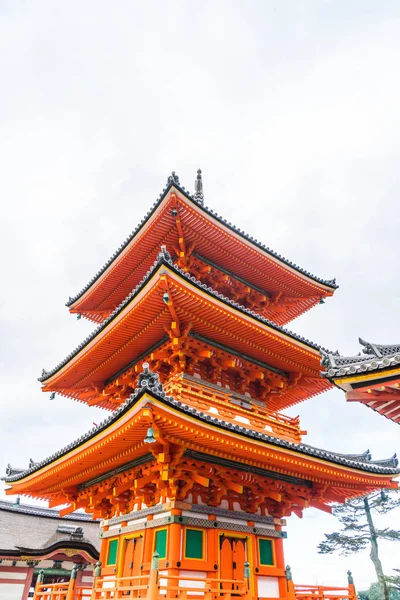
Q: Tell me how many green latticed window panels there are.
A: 4